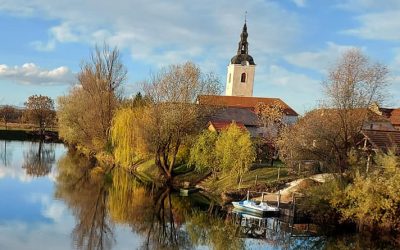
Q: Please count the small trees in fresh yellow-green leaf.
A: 2